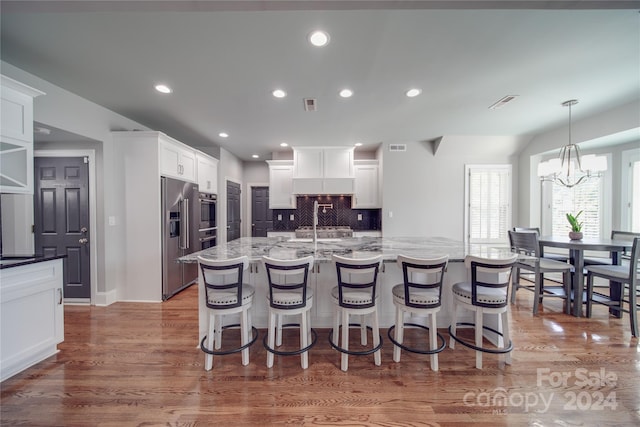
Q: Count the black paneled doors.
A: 3